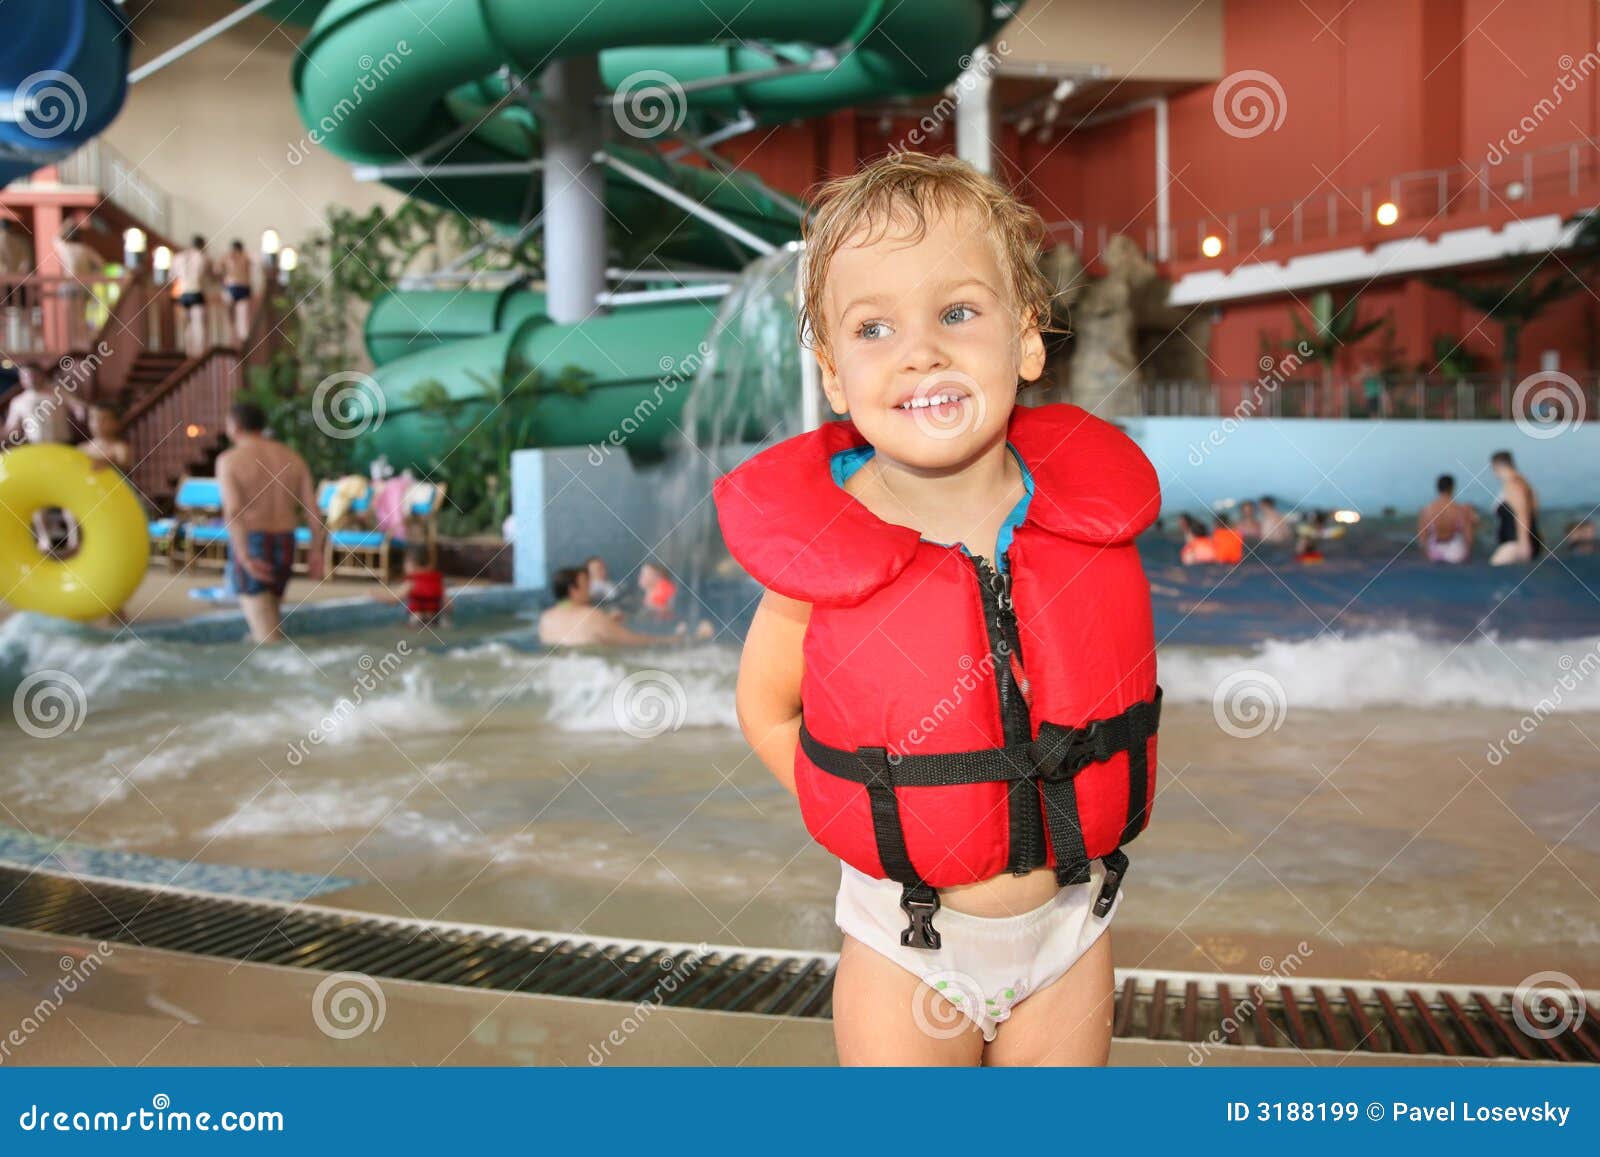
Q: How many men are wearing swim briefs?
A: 2